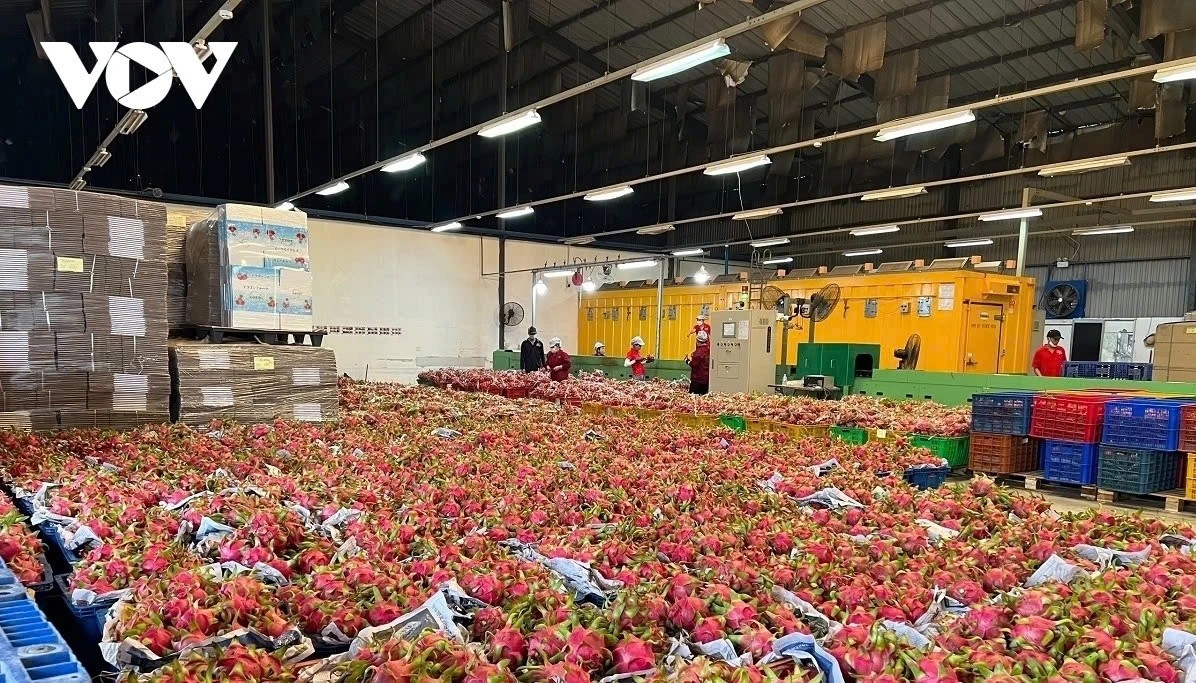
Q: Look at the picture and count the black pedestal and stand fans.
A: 4